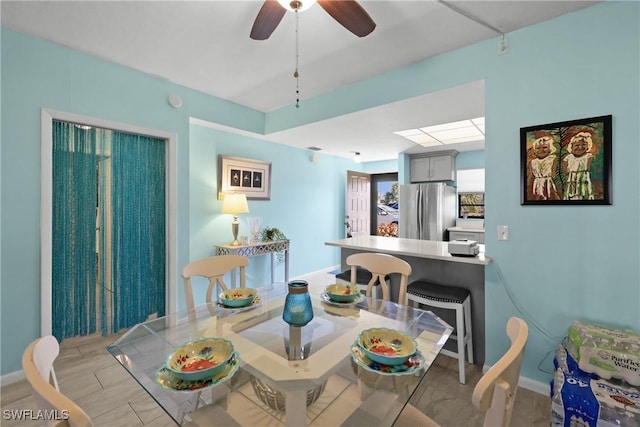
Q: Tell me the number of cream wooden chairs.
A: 4